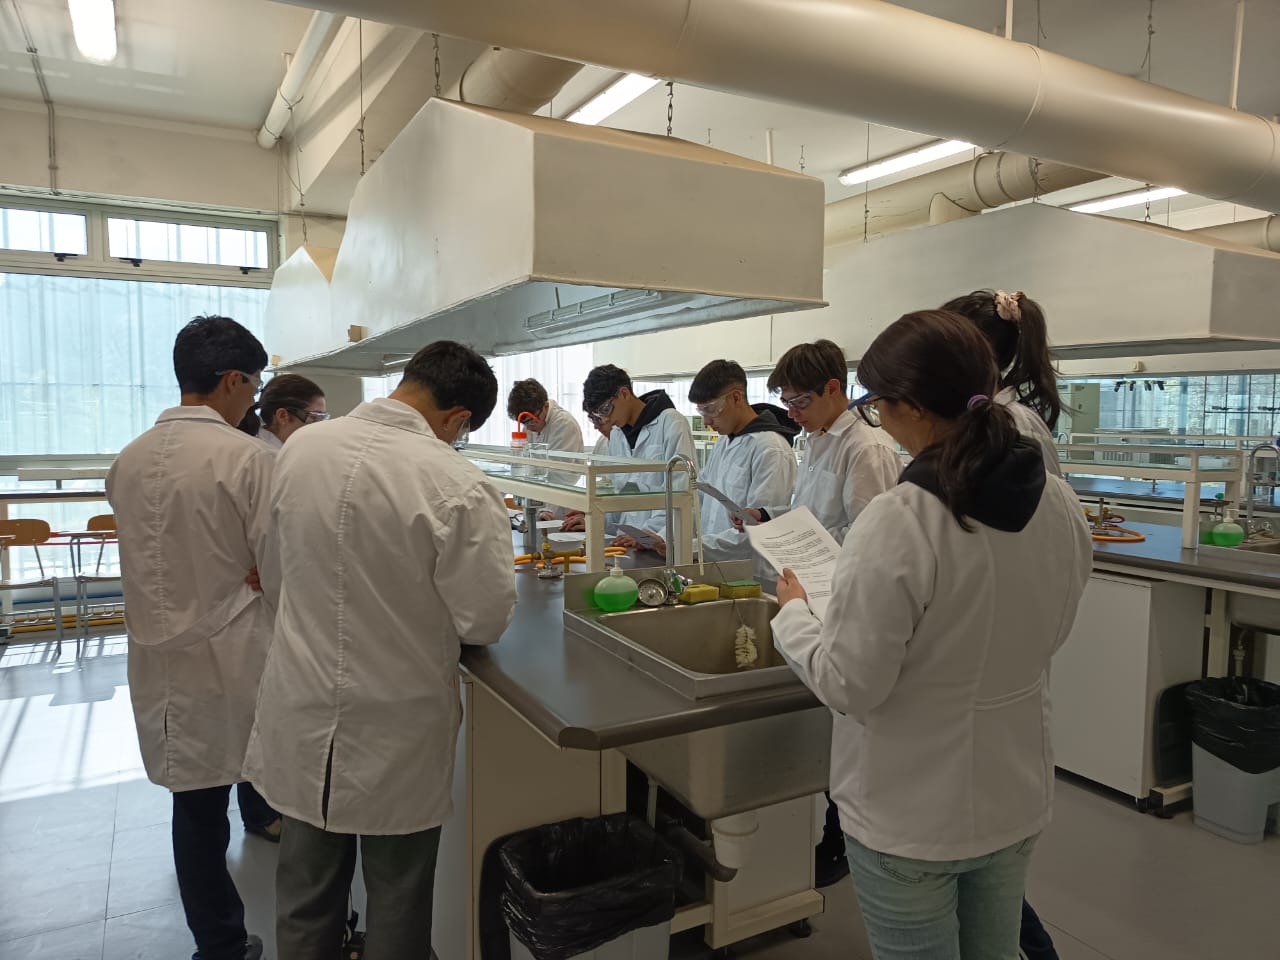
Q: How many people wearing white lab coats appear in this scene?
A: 10